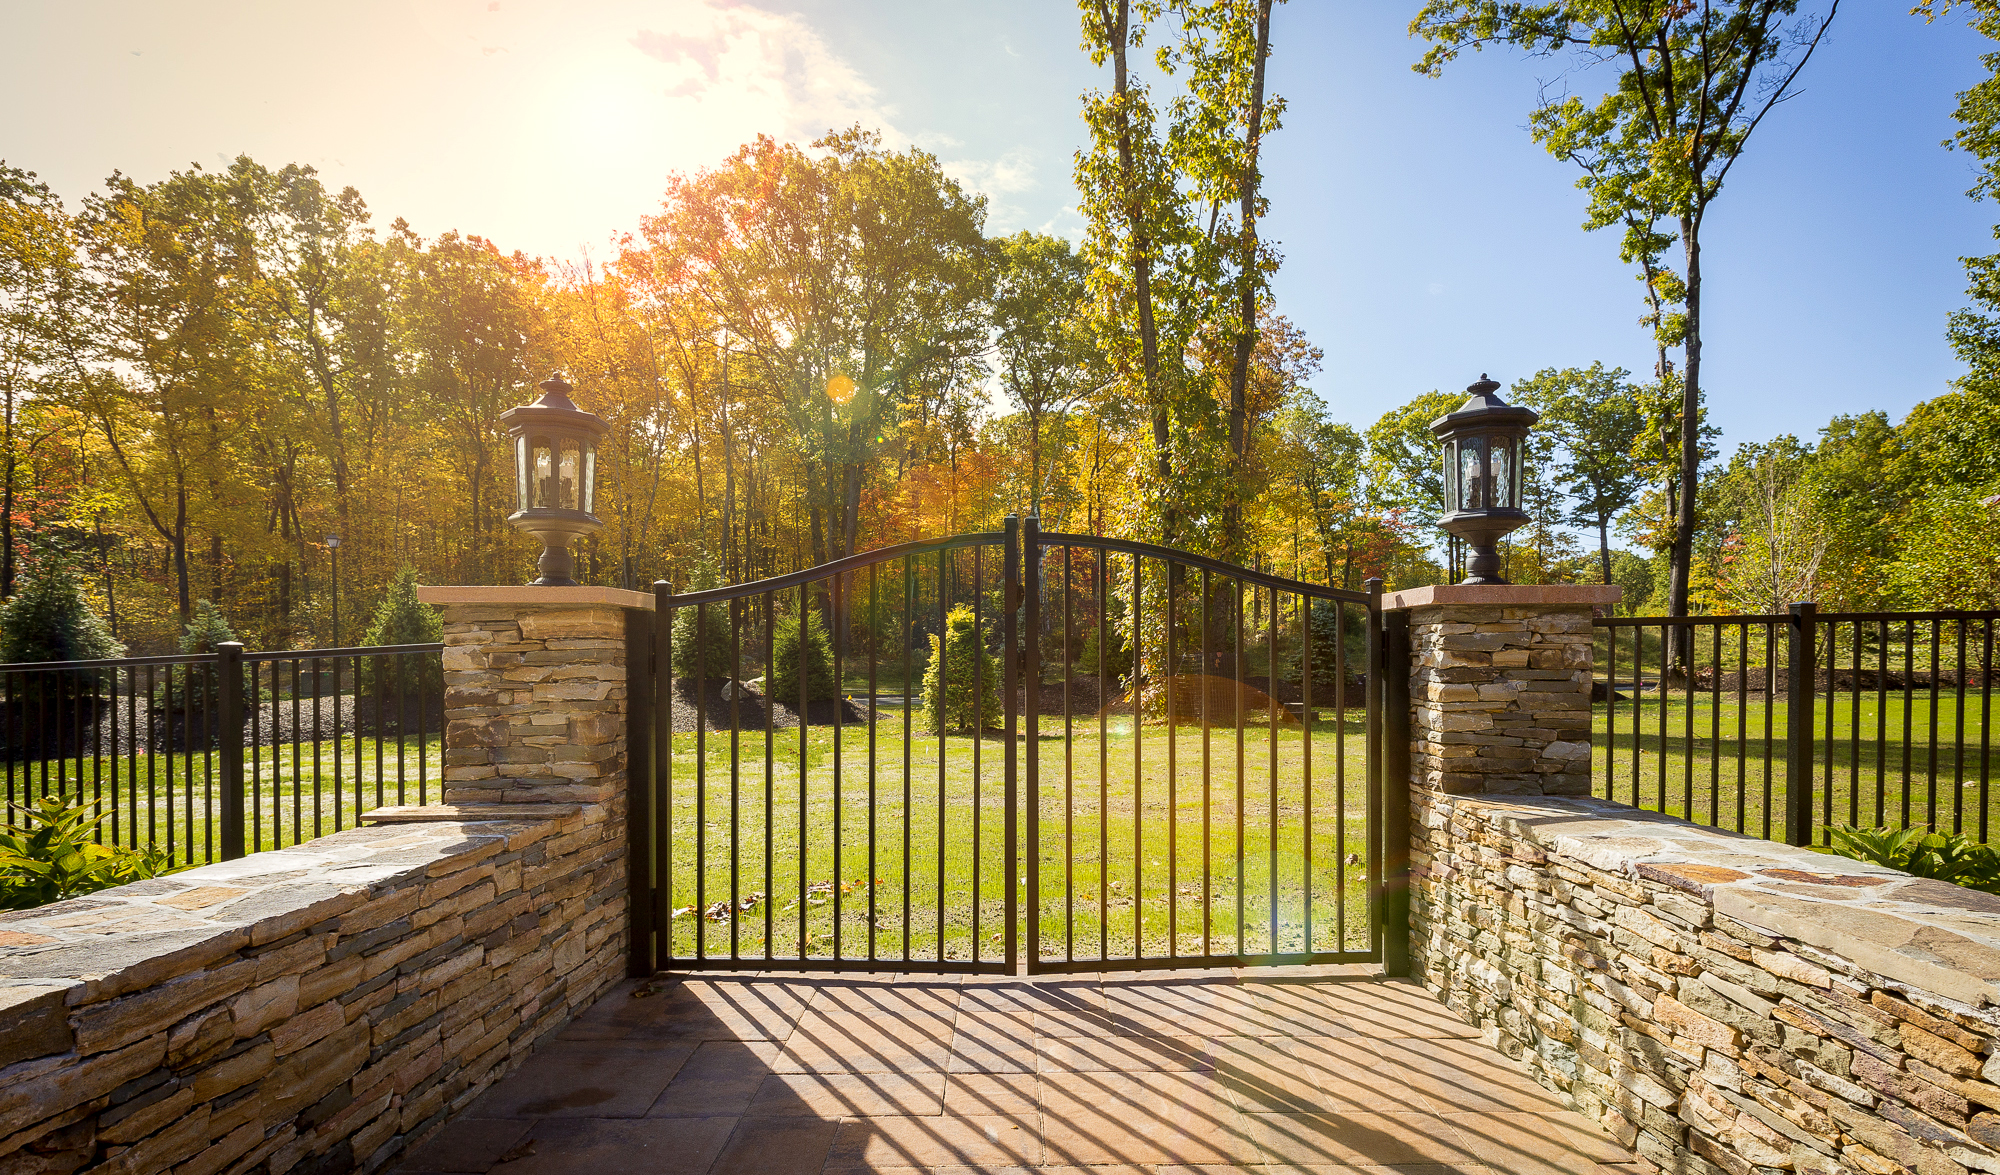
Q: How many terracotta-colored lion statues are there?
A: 0